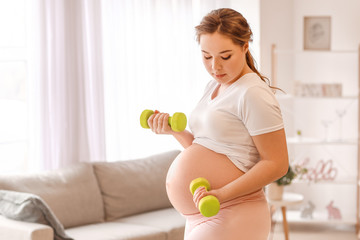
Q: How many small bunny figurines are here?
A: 2